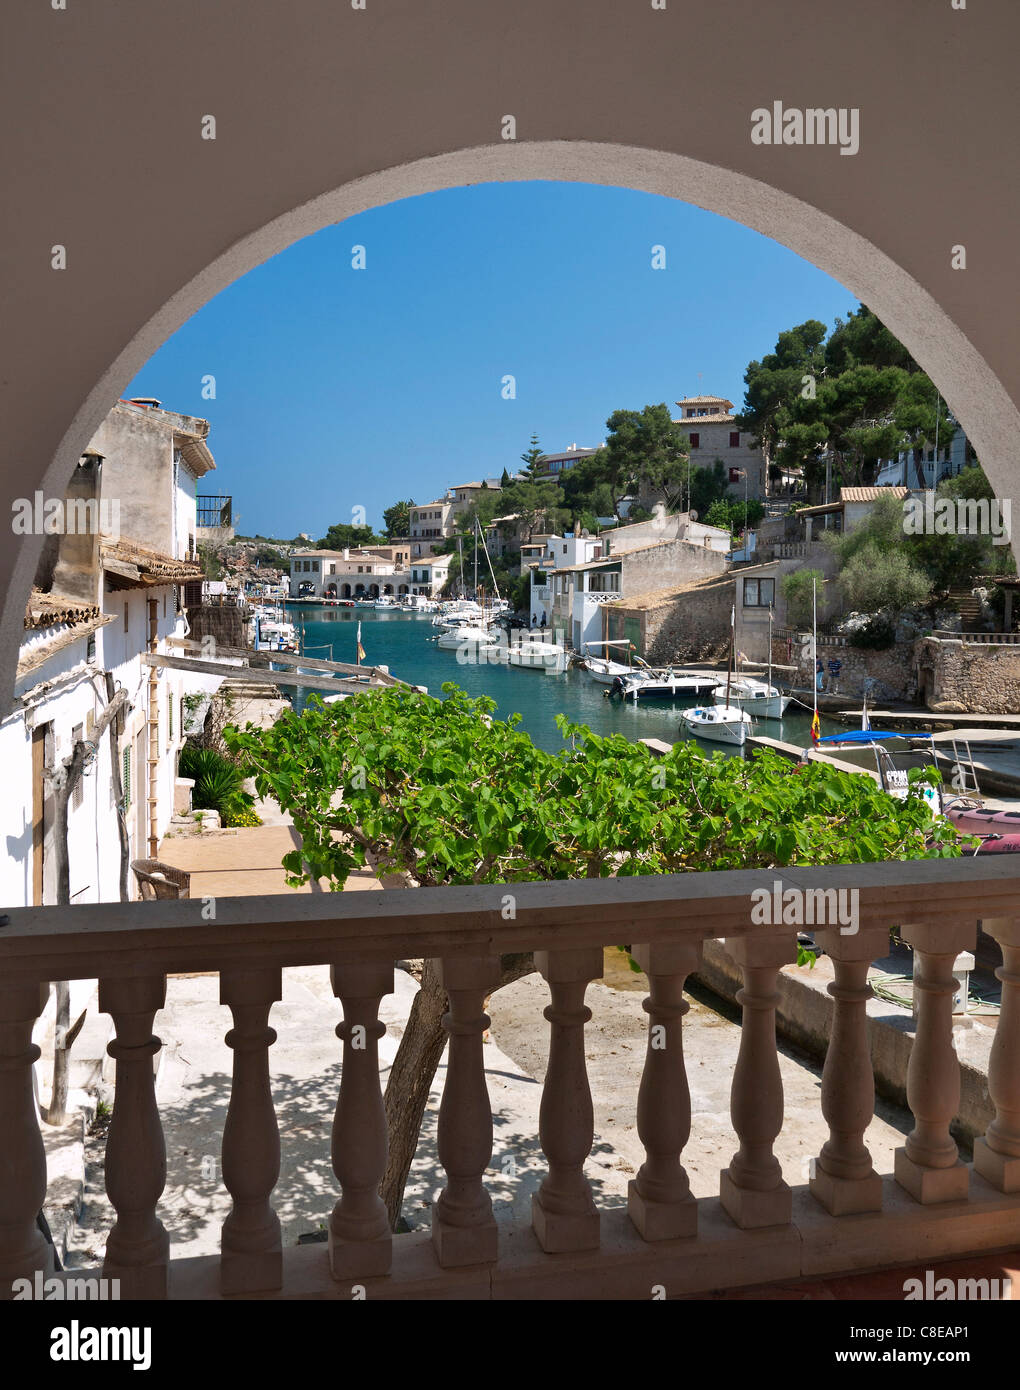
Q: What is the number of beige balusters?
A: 11